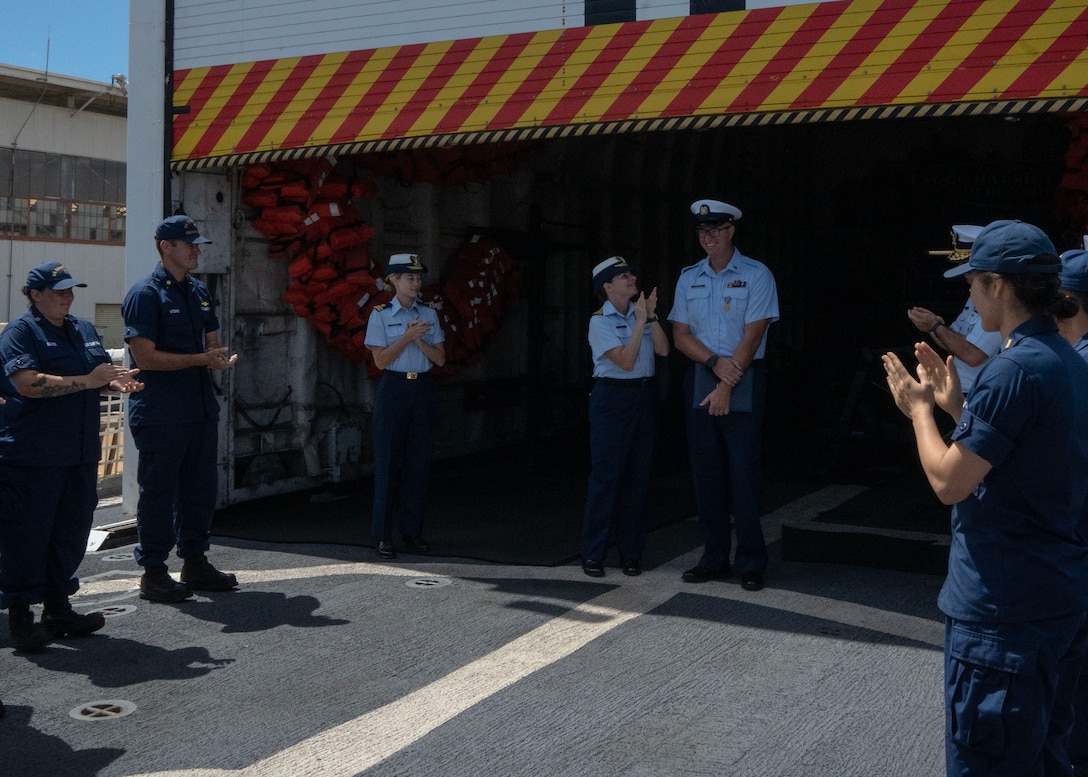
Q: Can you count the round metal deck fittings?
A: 4